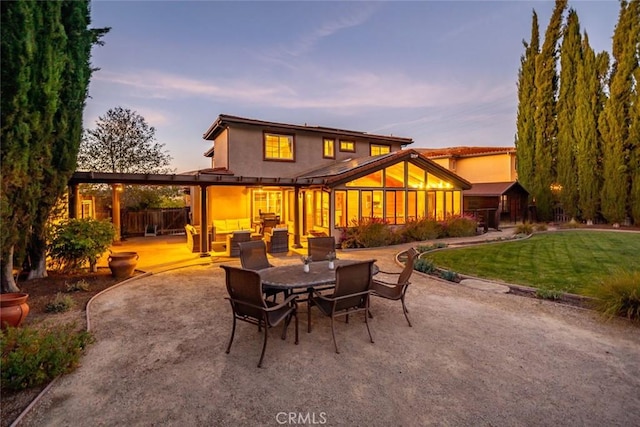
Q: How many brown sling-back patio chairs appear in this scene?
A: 5